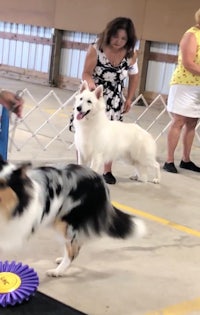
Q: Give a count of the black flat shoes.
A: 3